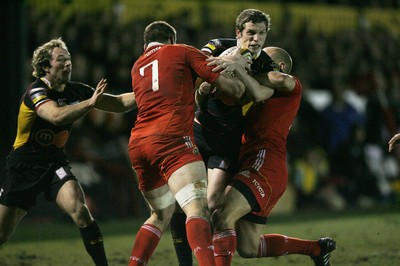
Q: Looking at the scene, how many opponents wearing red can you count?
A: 2